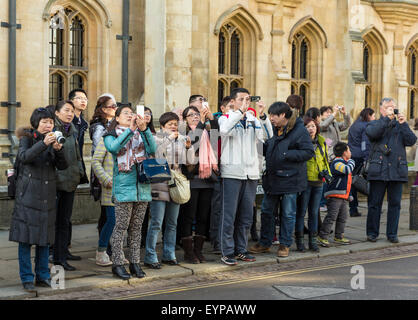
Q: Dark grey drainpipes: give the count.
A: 2